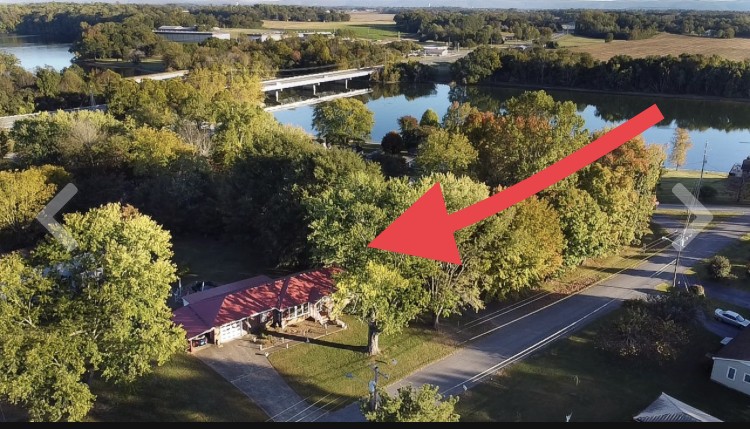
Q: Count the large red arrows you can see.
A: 1